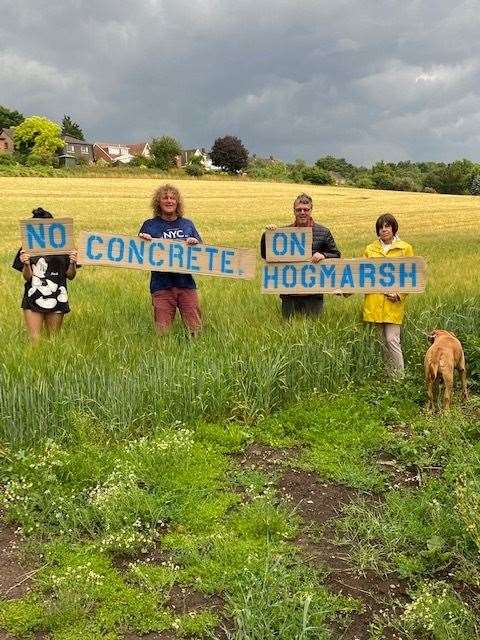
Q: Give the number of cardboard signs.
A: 4